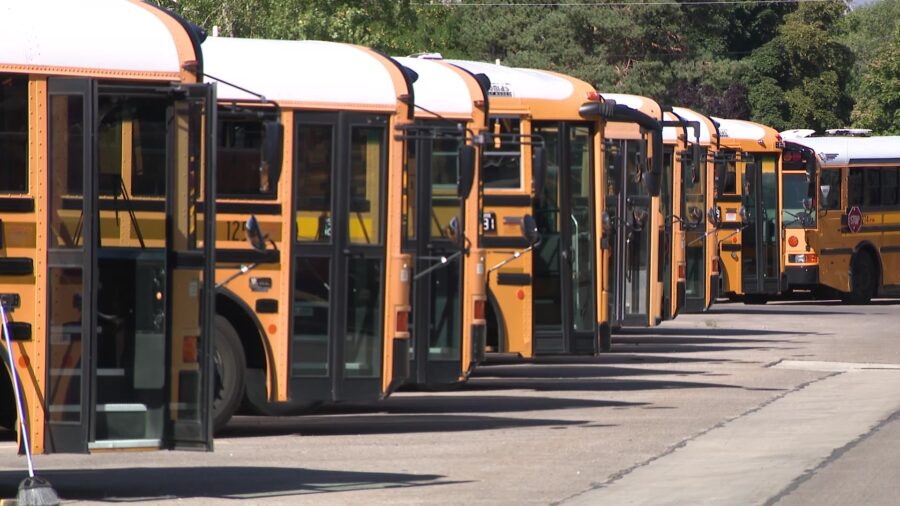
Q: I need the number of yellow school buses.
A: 9